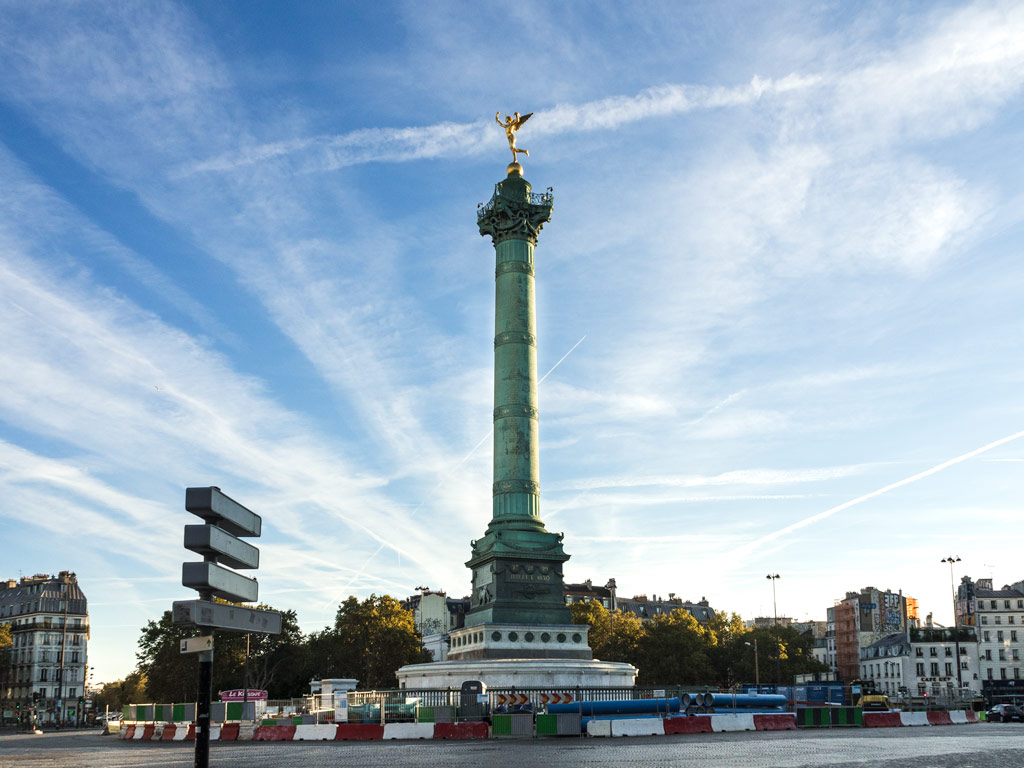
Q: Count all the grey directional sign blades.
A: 4